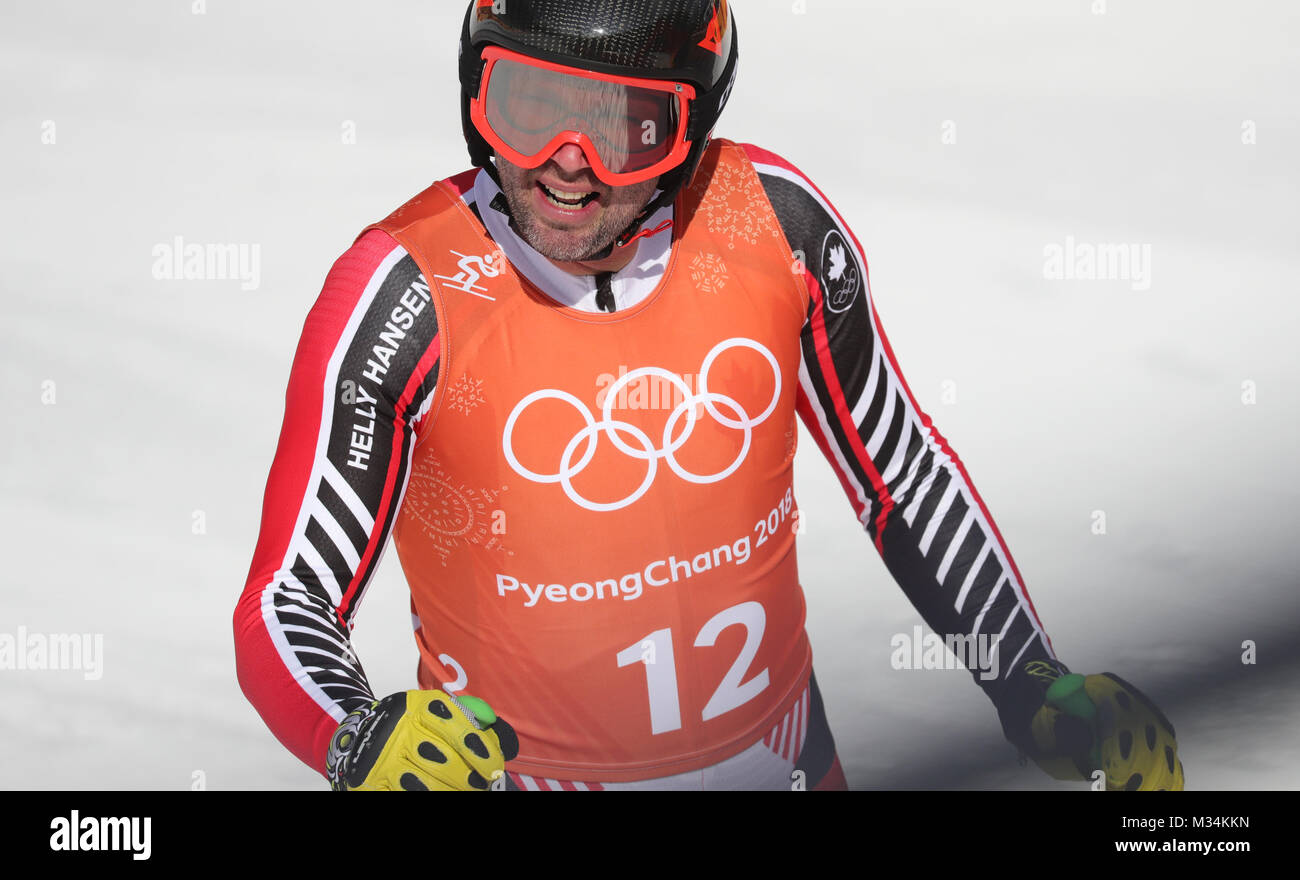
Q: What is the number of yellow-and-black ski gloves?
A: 2